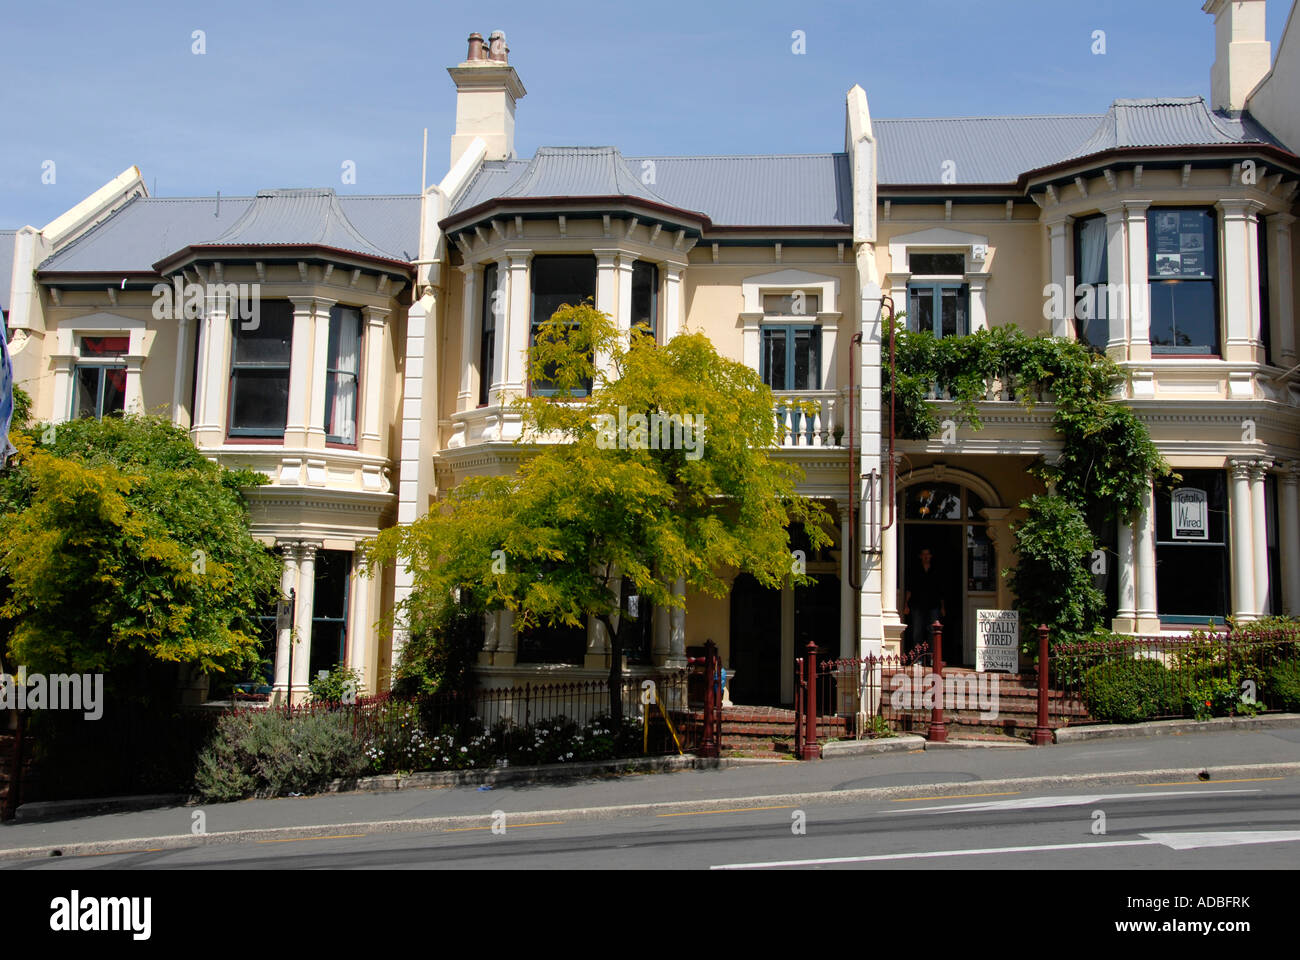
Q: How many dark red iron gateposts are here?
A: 4